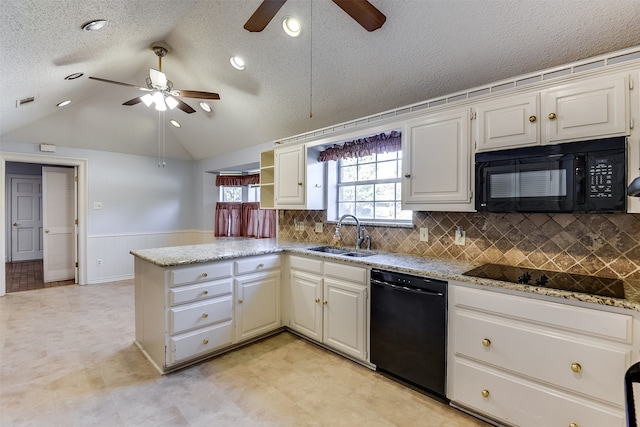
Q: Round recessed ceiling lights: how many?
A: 7